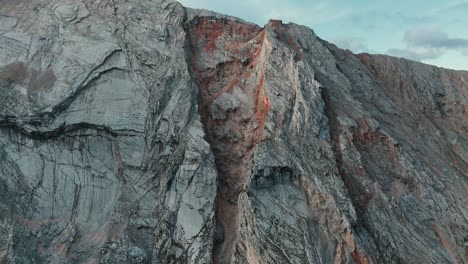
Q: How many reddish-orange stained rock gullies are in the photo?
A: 1